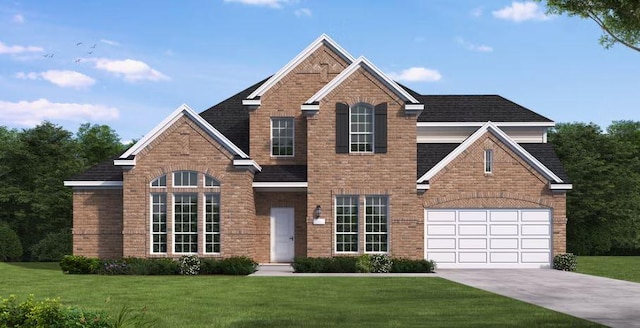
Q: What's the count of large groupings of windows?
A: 2